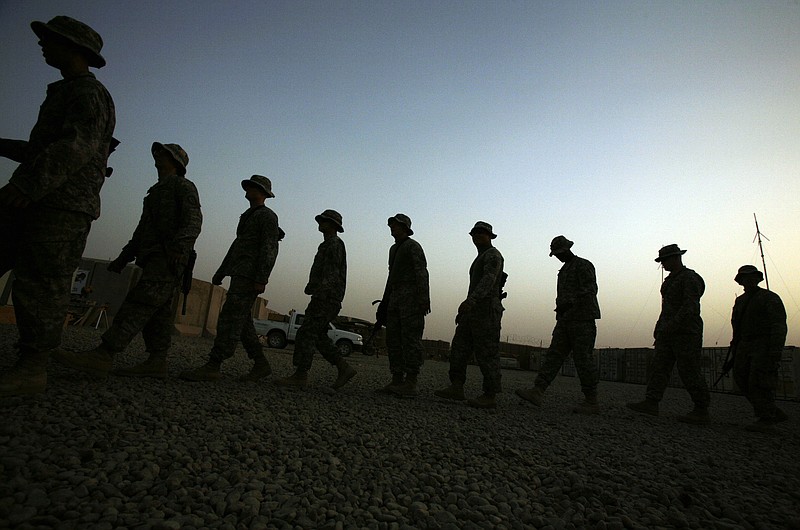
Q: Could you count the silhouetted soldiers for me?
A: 9